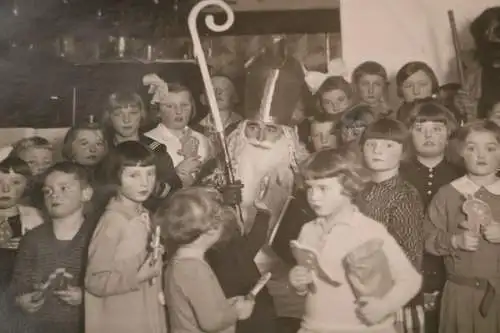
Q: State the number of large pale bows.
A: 2